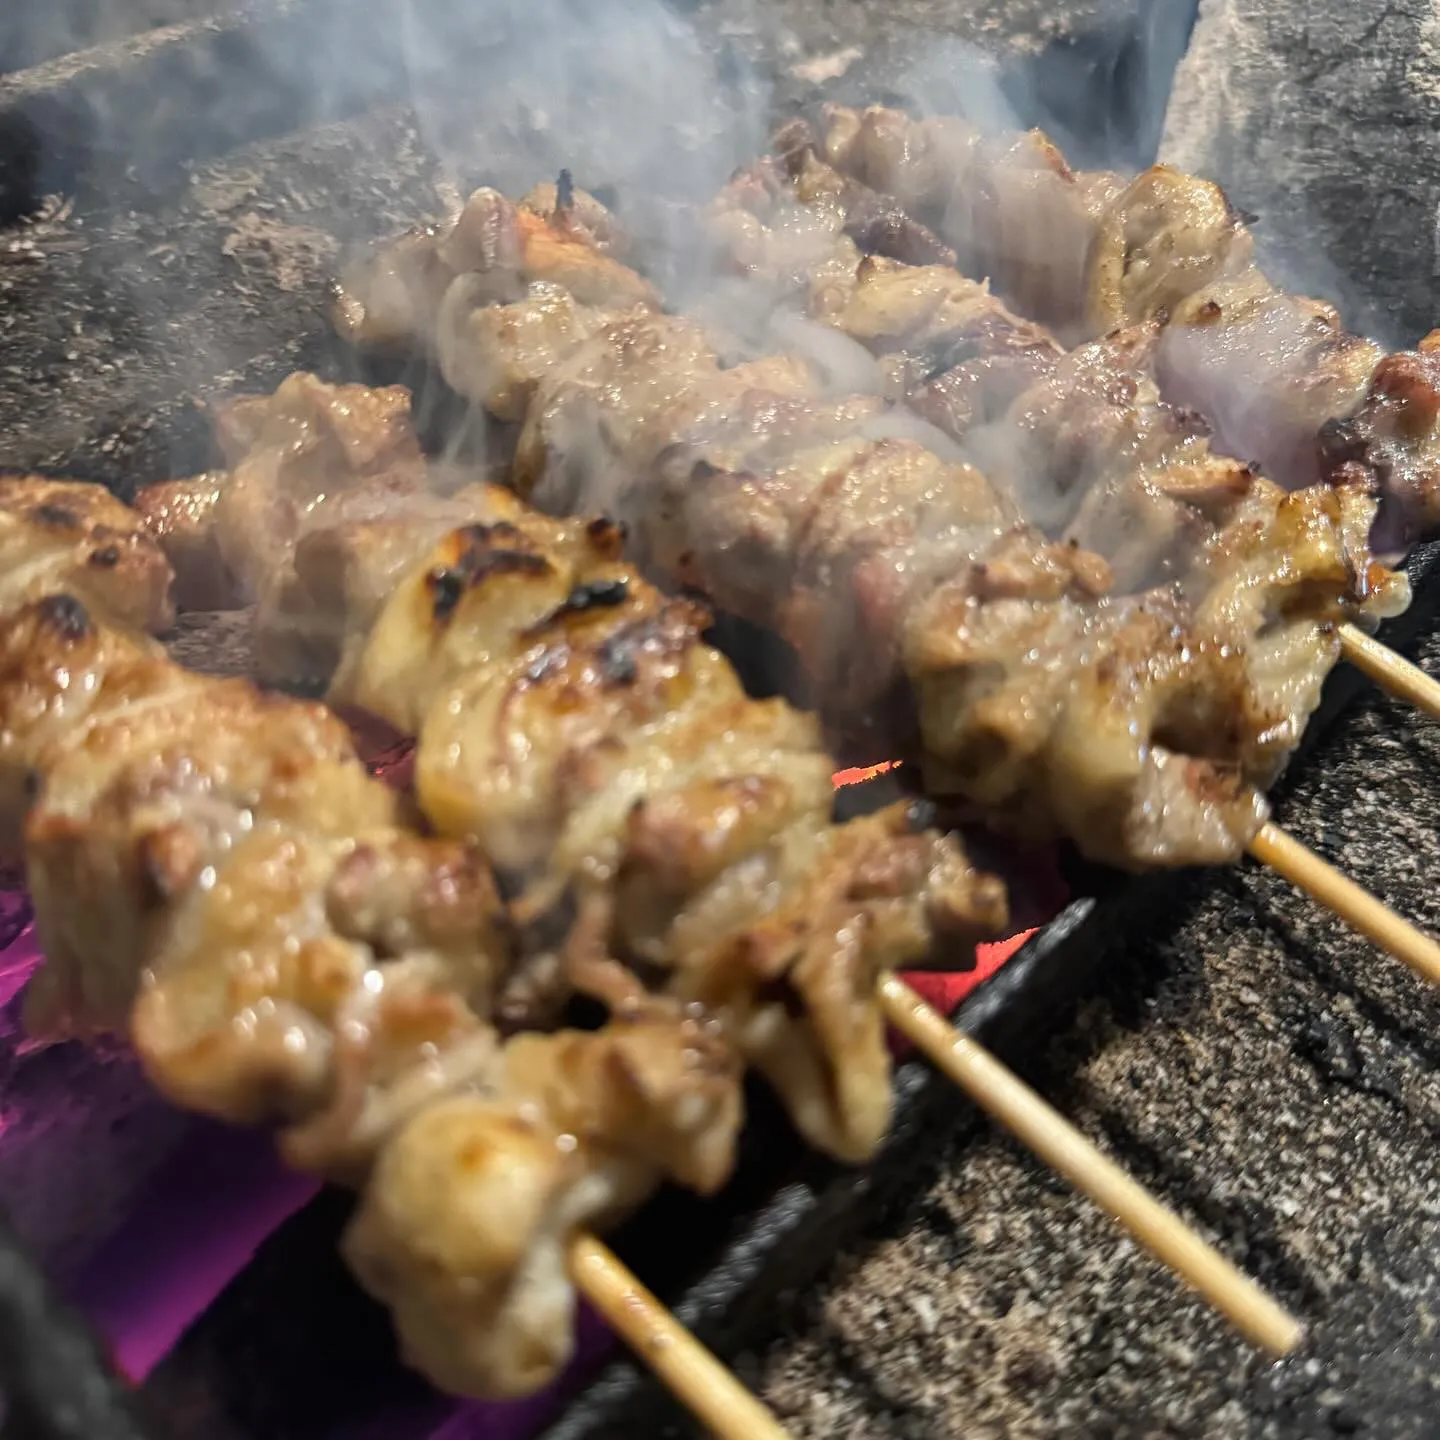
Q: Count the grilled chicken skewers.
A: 5